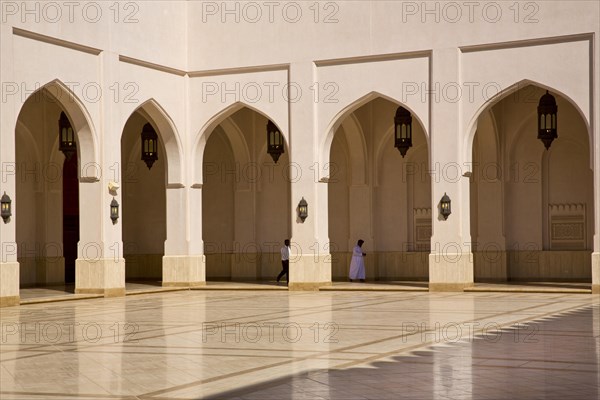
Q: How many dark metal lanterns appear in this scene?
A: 9